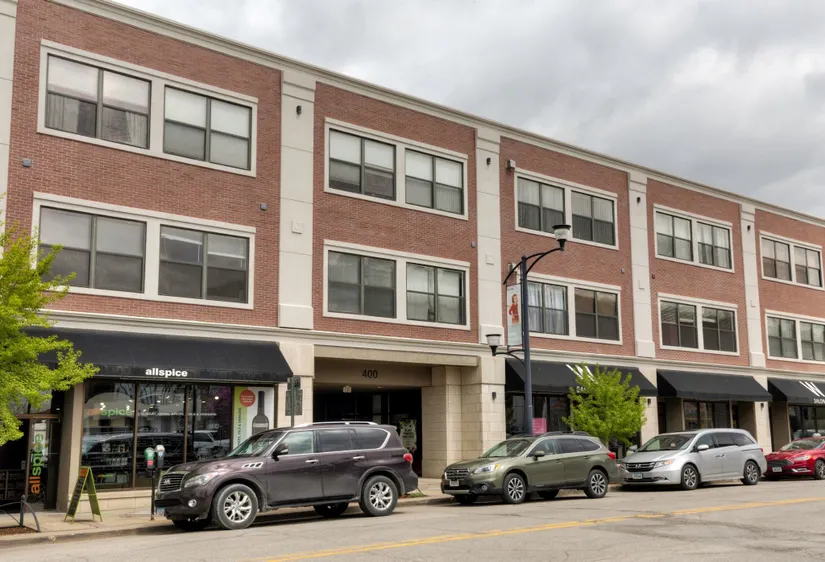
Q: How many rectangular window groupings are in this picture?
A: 10